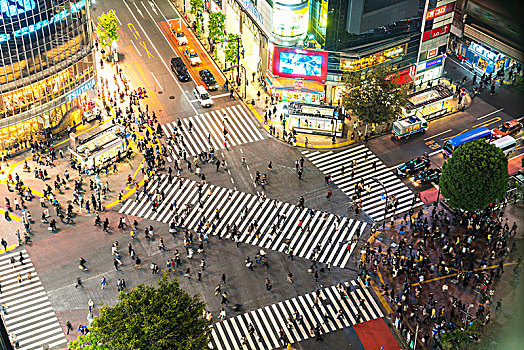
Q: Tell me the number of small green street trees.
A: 4